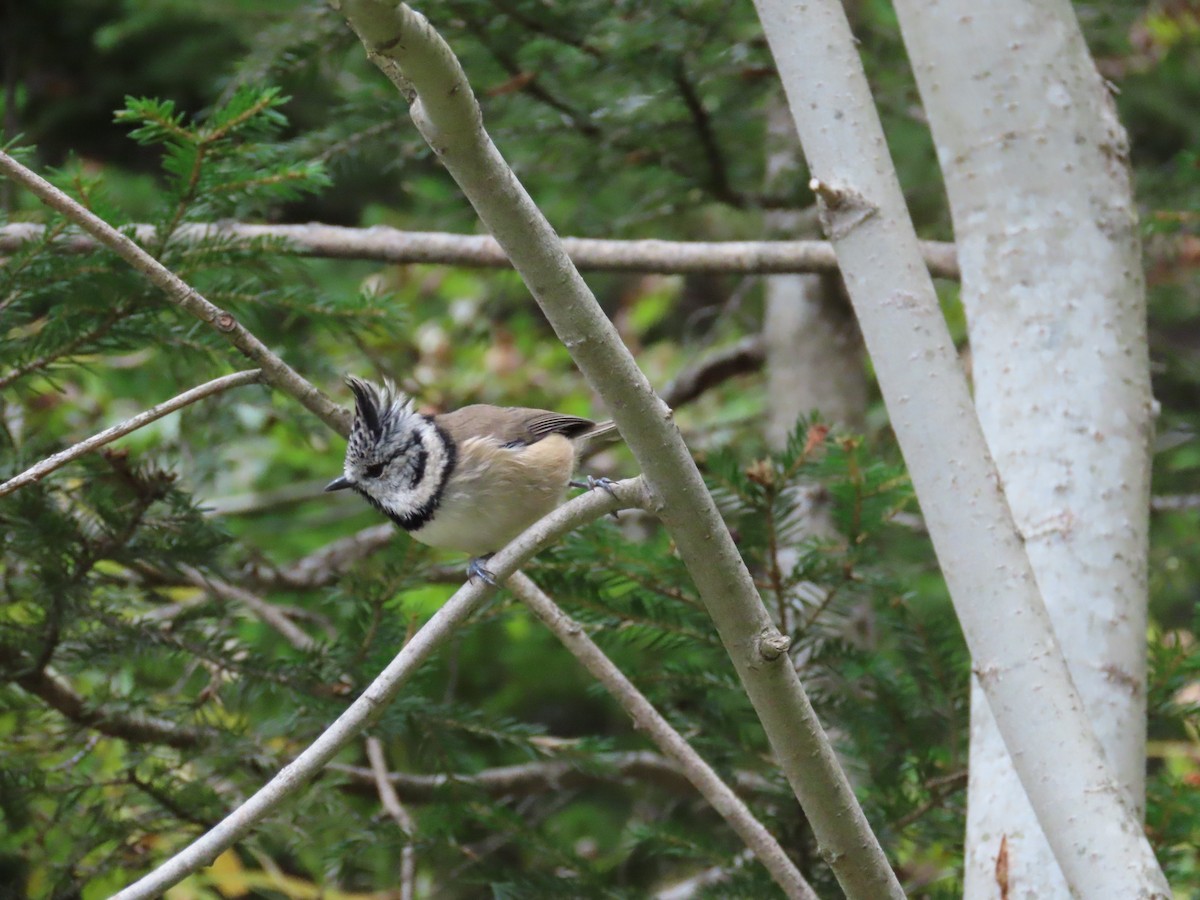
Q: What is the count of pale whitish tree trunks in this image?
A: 2